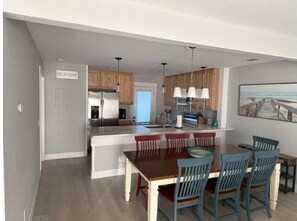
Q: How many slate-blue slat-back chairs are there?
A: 4